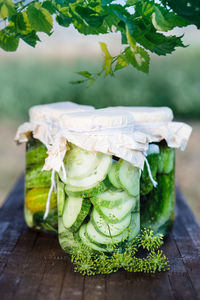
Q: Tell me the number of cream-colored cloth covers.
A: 3